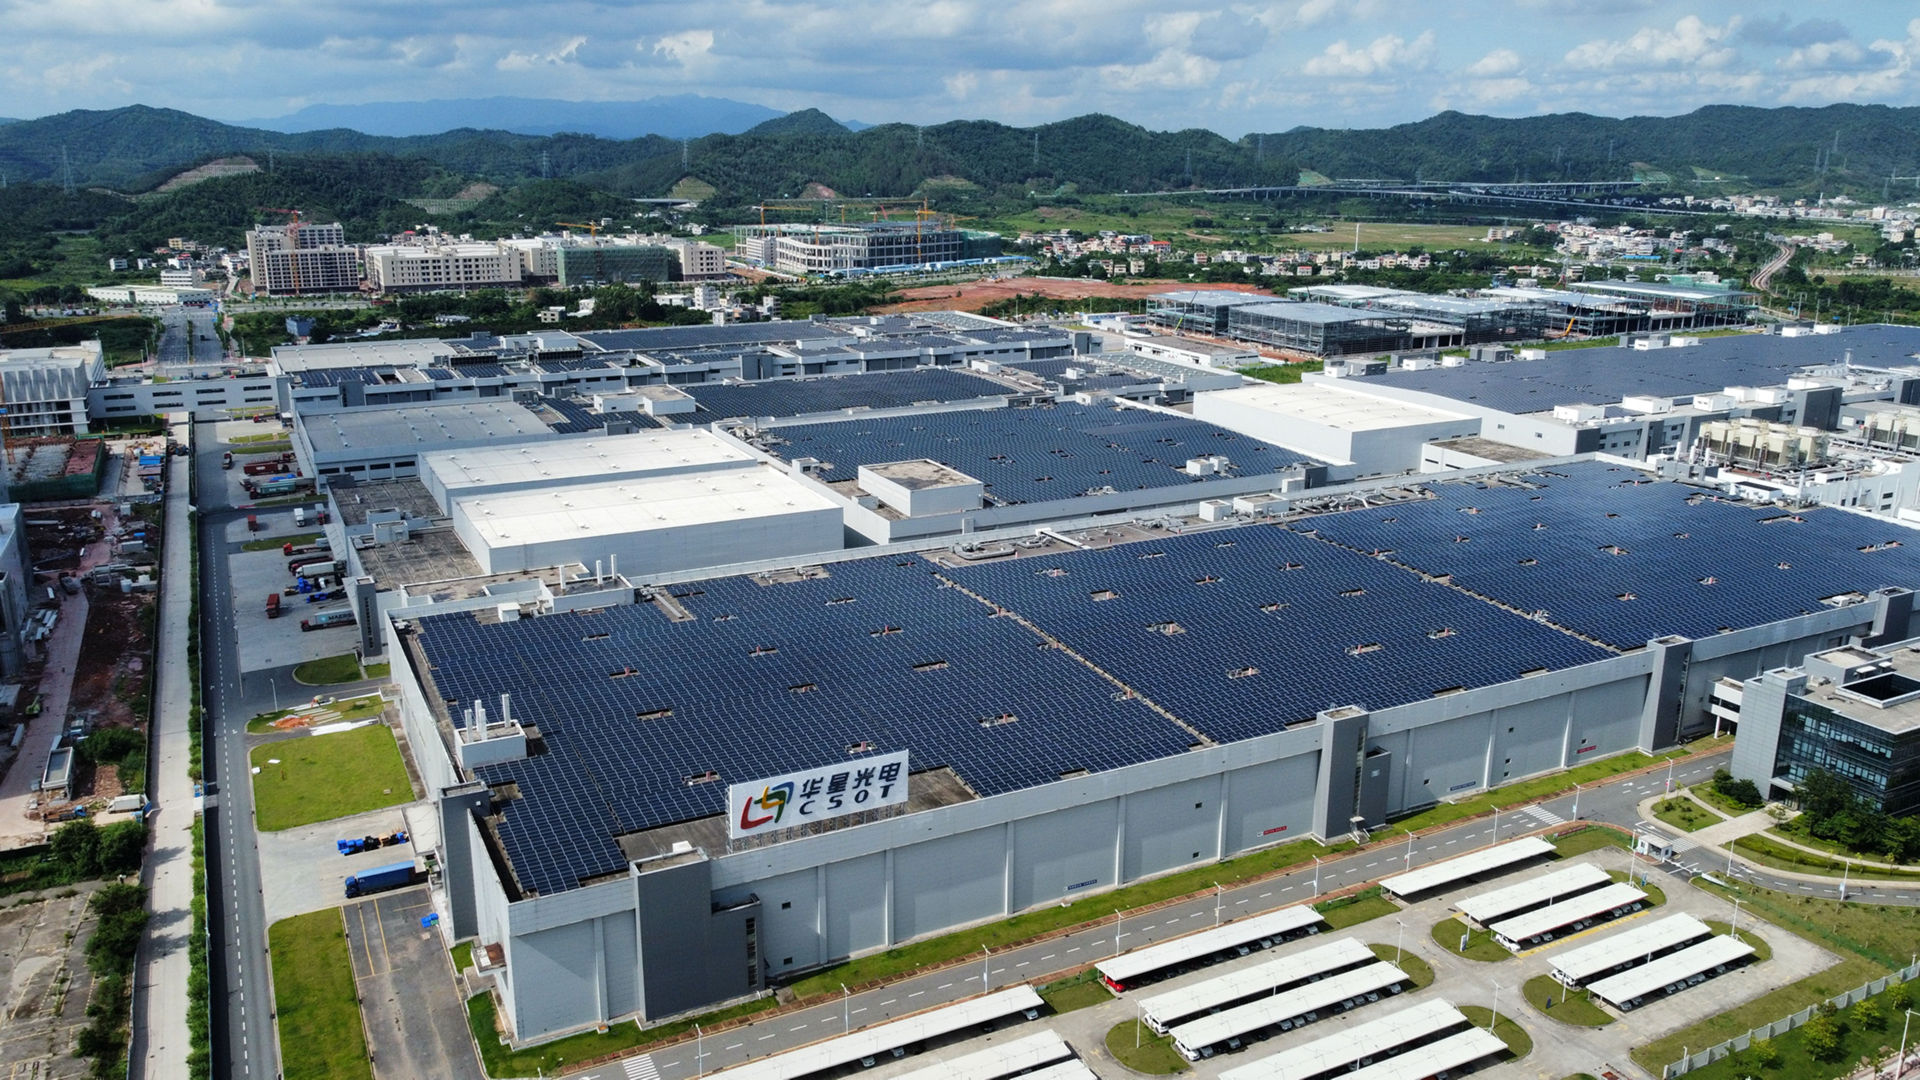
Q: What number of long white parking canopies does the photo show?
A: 13